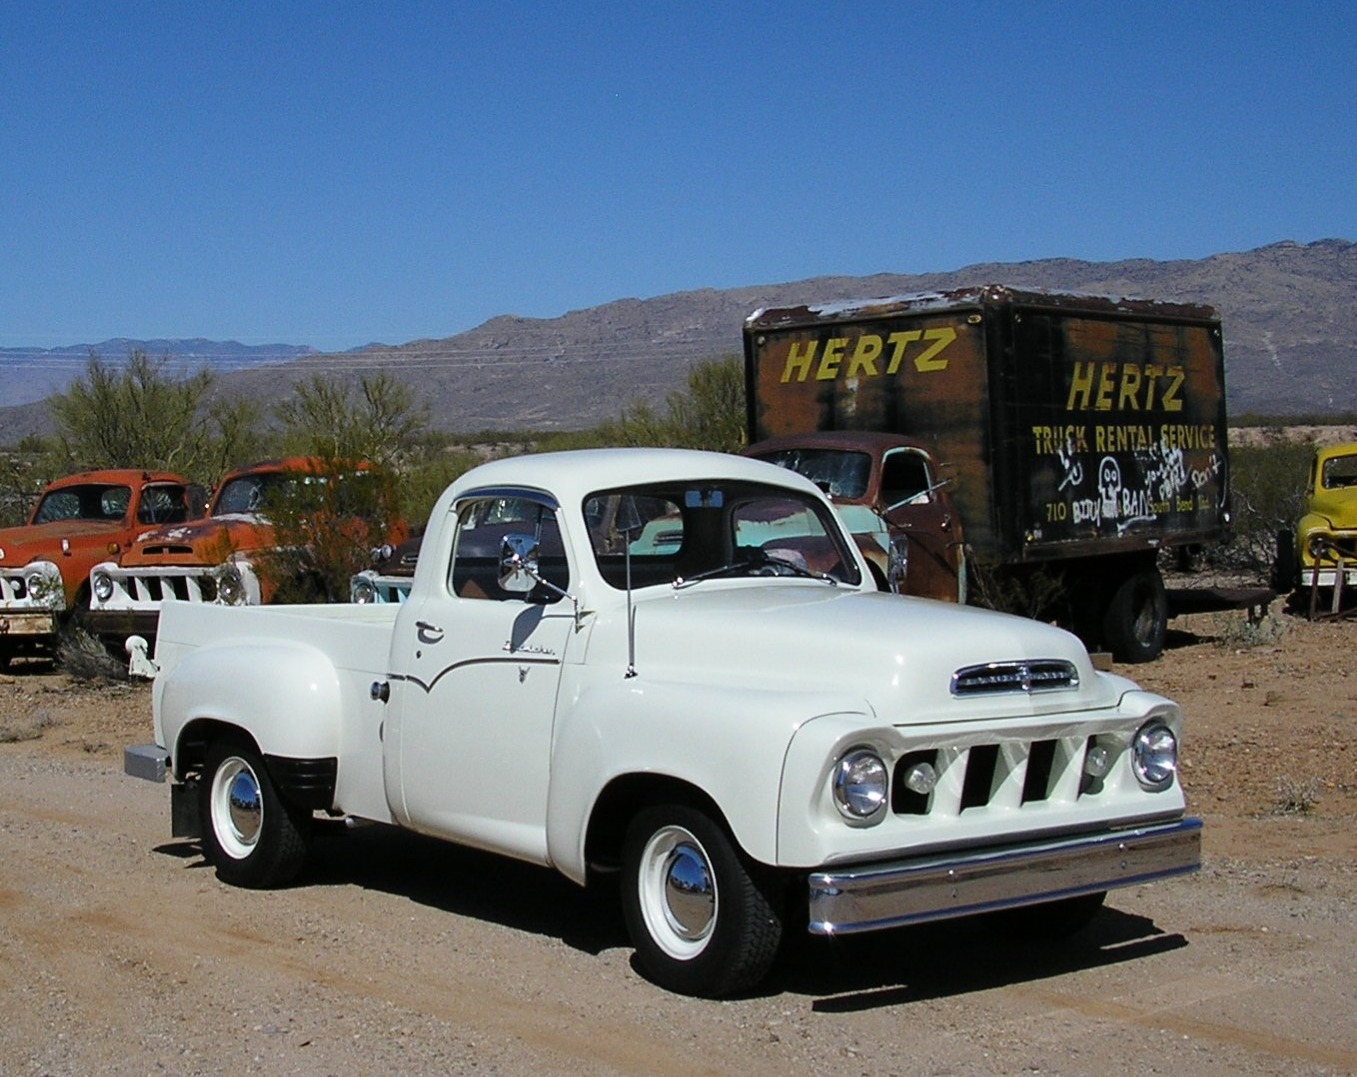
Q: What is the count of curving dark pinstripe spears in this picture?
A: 1